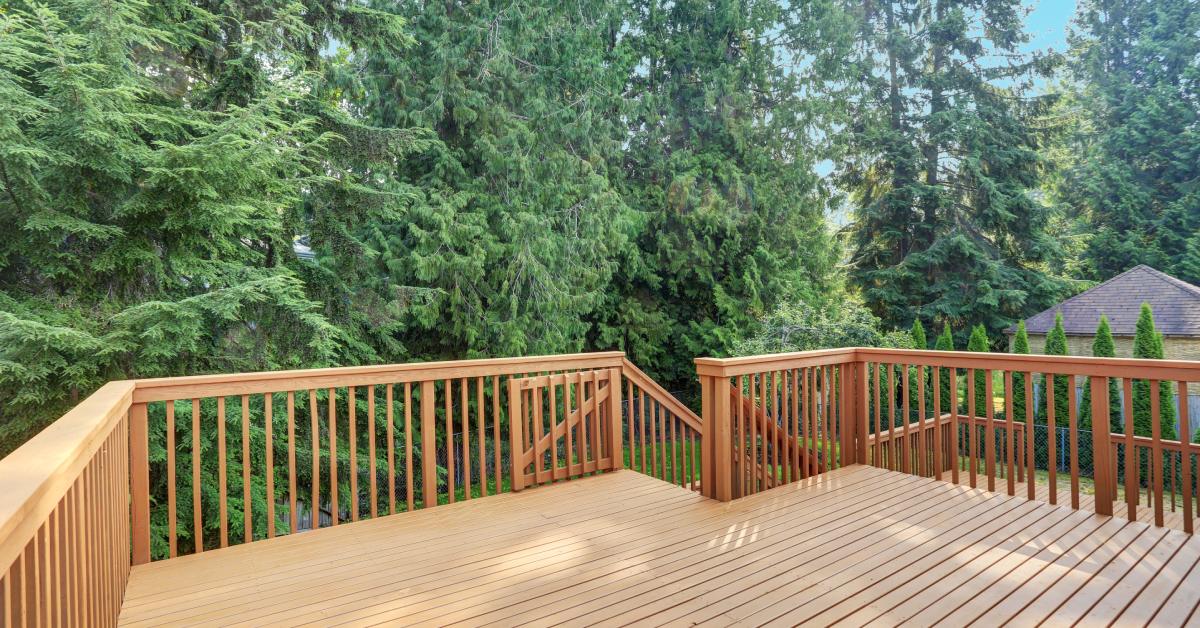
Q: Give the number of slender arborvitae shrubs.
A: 7